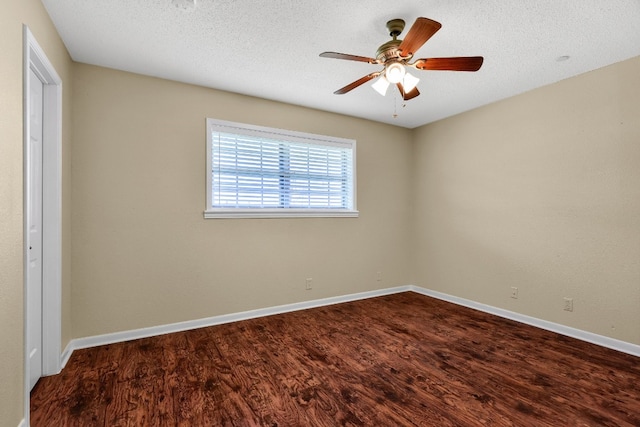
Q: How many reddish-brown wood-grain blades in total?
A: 5